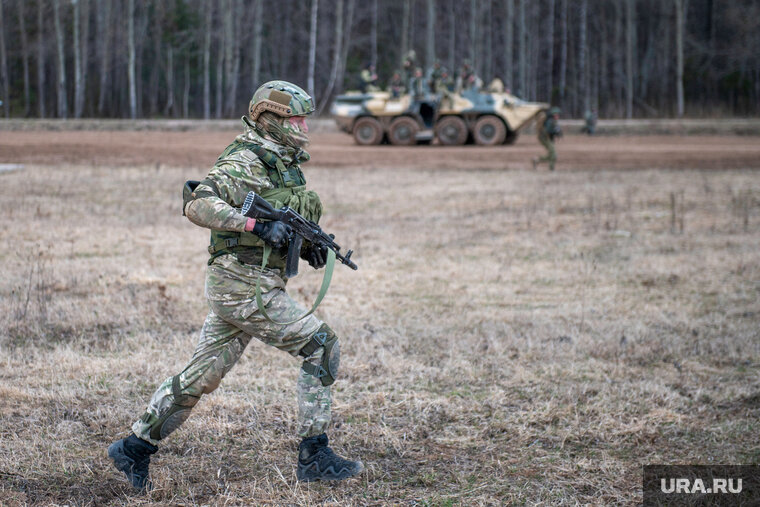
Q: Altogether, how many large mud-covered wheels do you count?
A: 4